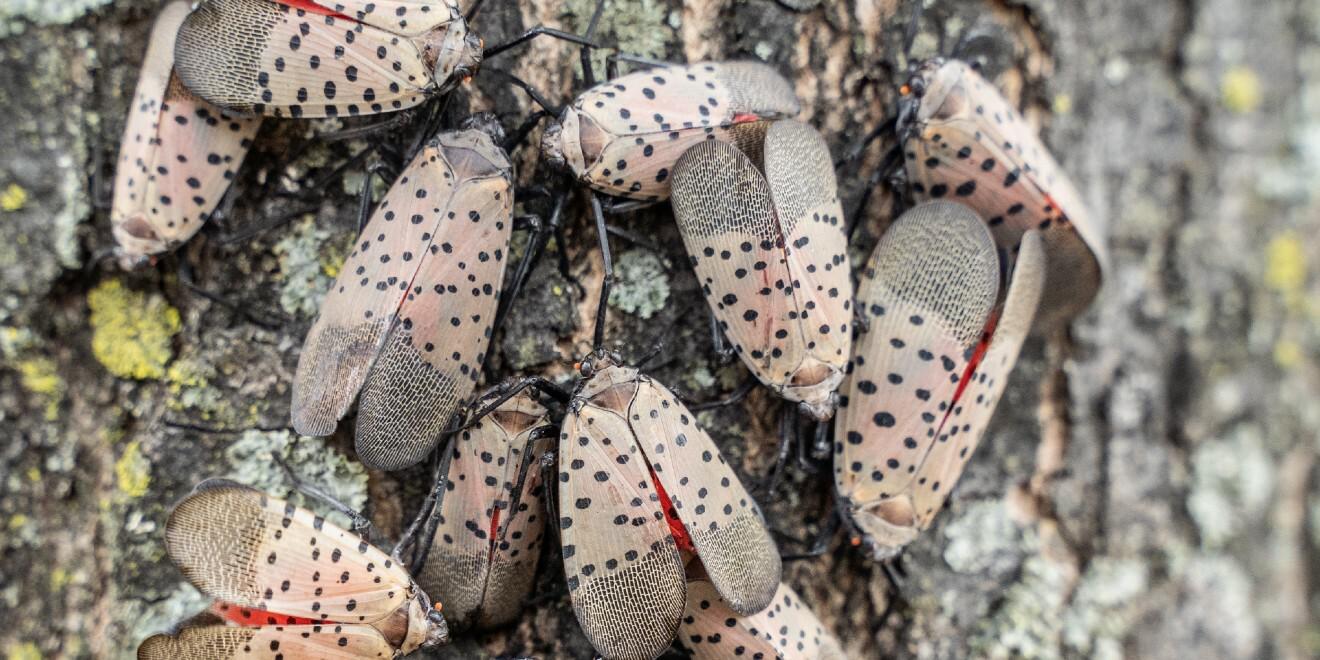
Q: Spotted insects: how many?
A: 11